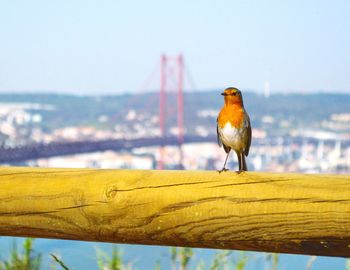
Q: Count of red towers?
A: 2